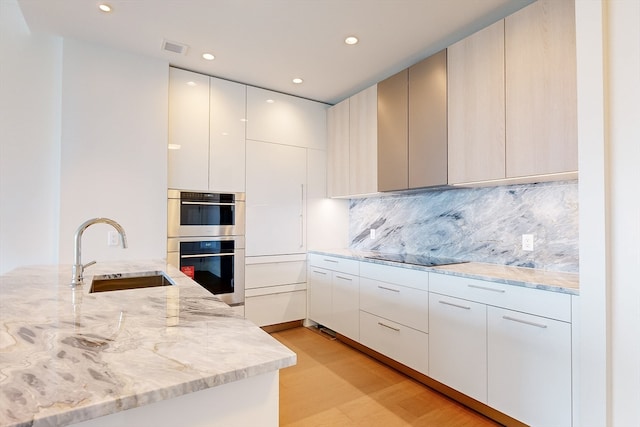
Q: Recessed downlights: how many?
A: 4